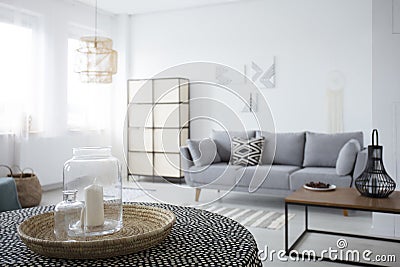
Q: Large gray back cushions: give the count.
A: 3